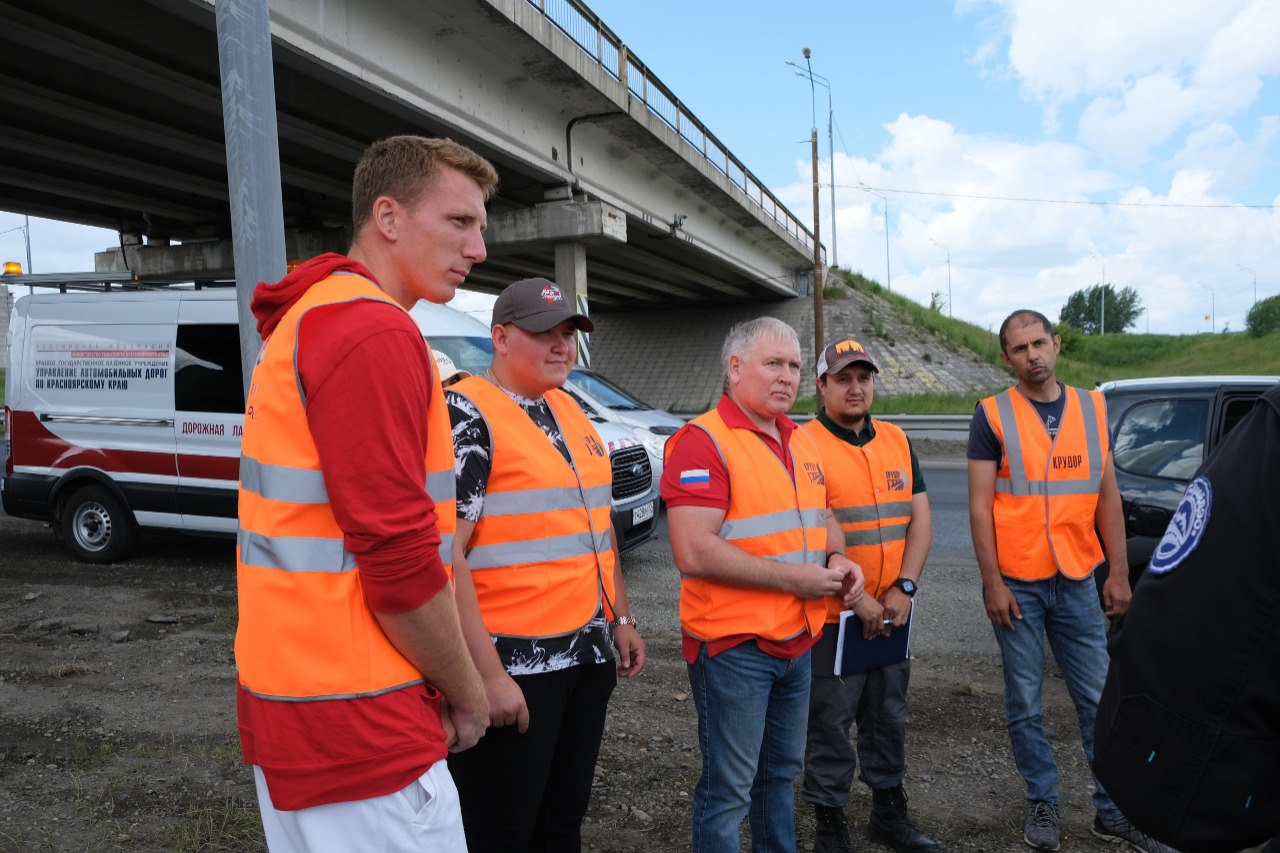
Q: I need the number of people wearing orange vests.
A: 5